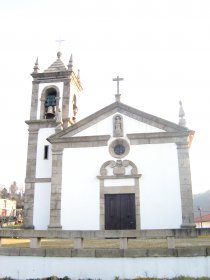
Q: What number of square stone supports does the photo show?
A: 4